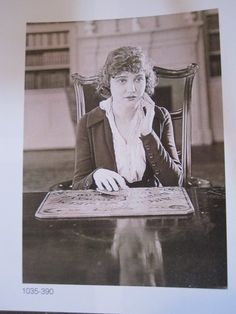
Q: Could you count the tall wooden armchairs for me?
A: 1